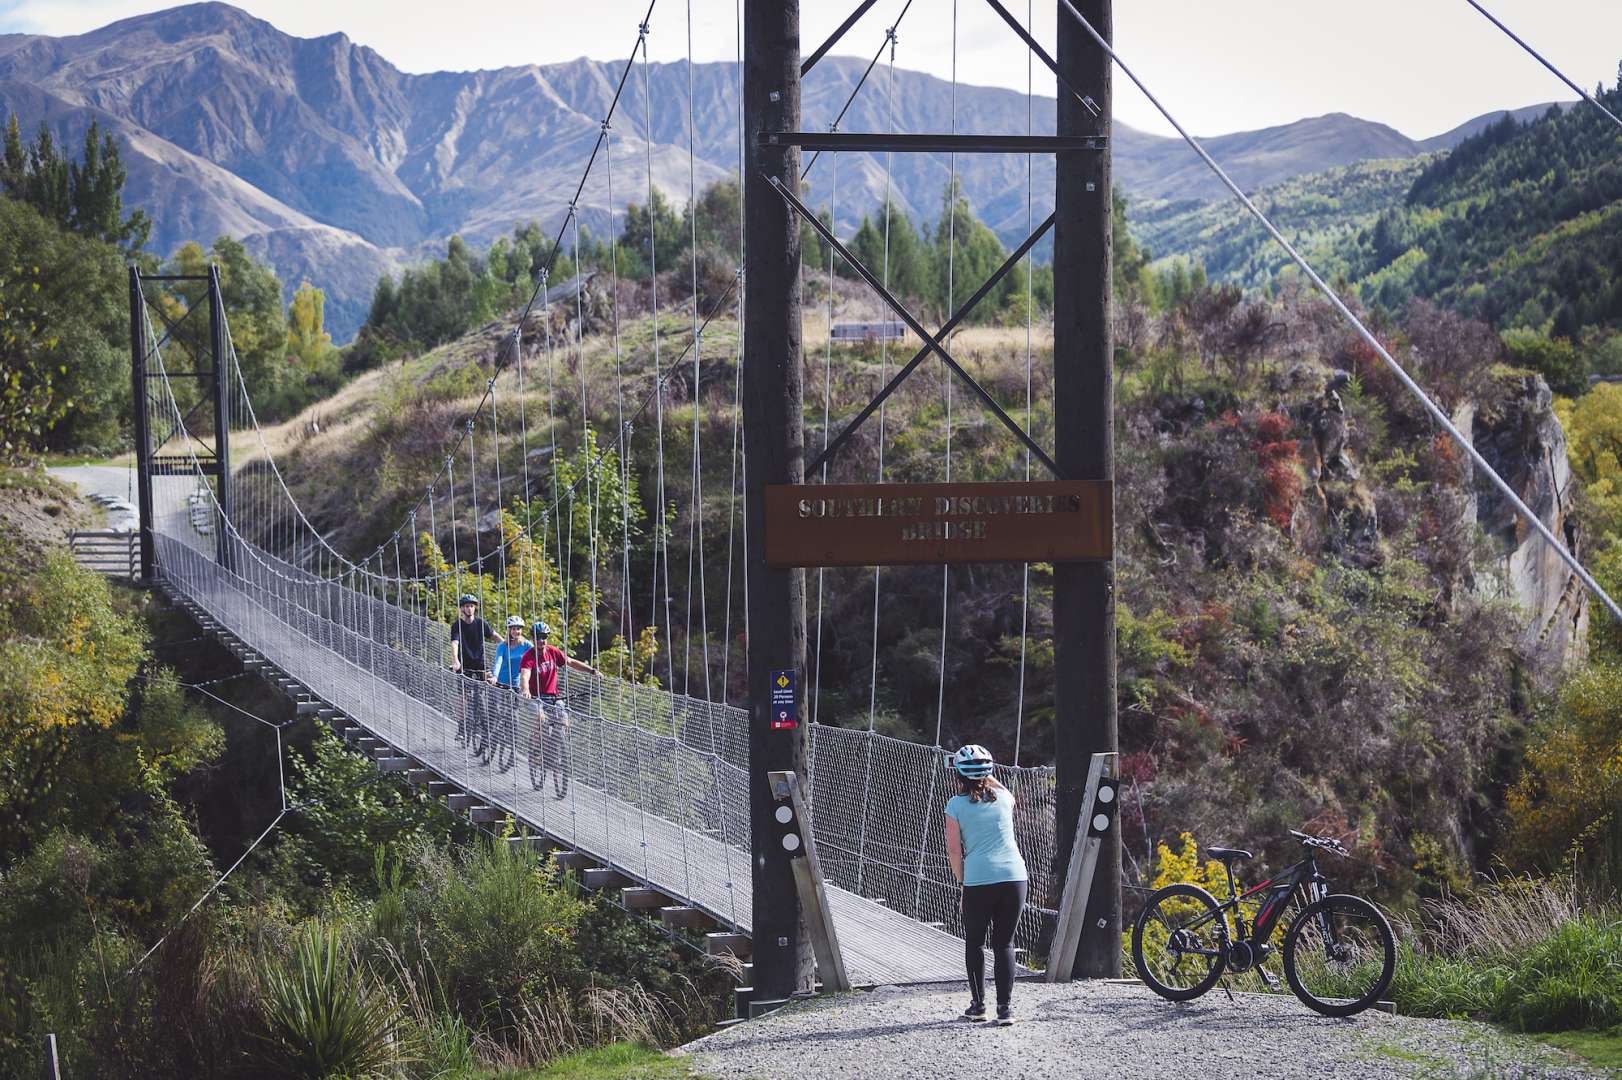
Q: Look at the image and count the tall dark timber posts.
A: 4